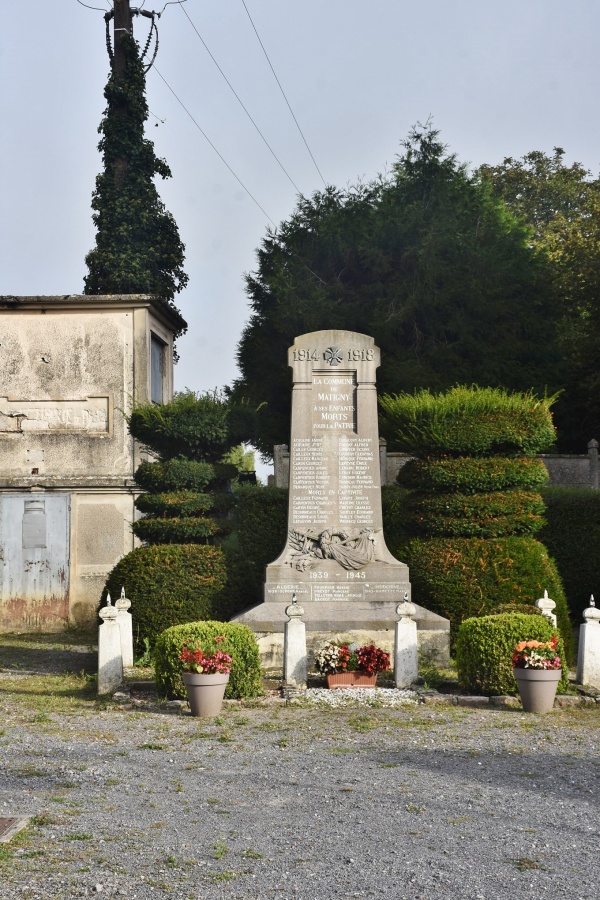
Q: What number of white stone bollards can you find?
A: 6